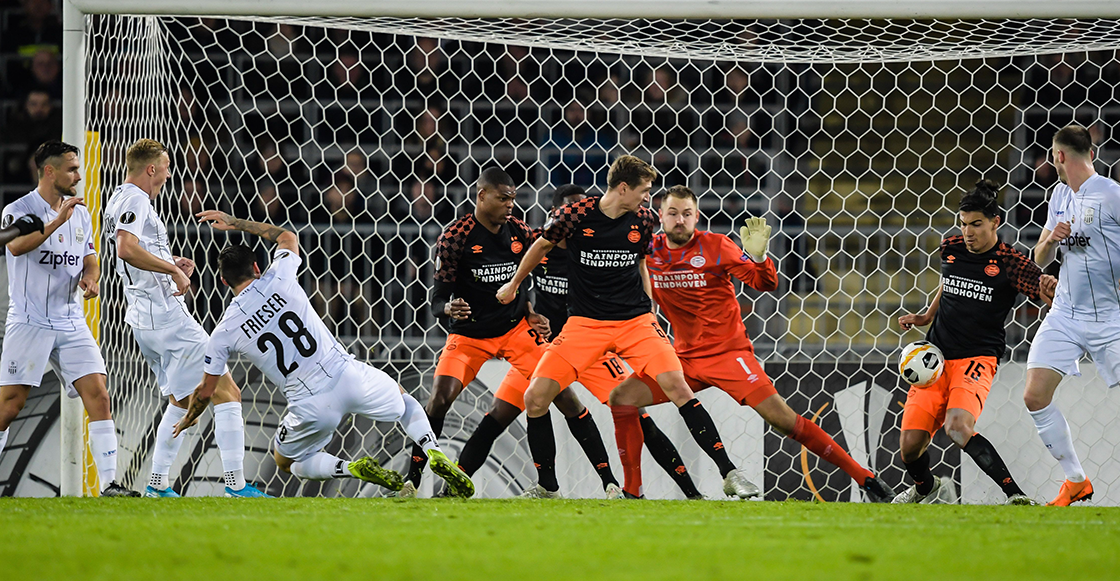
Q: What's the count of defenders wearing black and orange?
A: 4